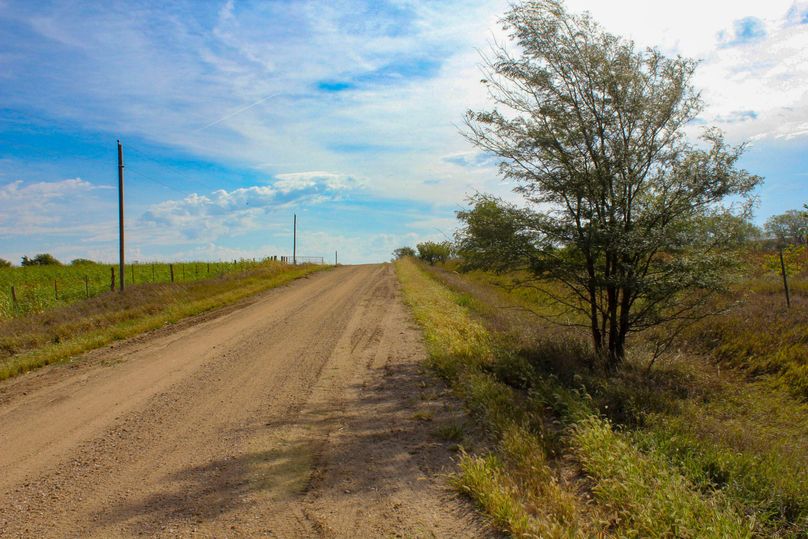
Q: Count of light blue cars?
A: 0